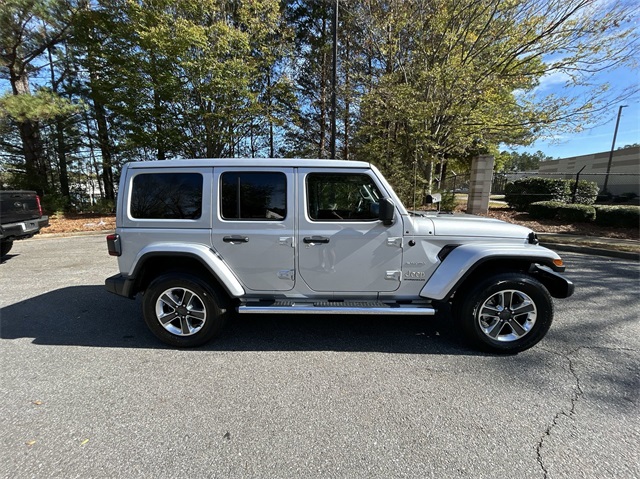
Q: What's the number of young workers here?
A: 0